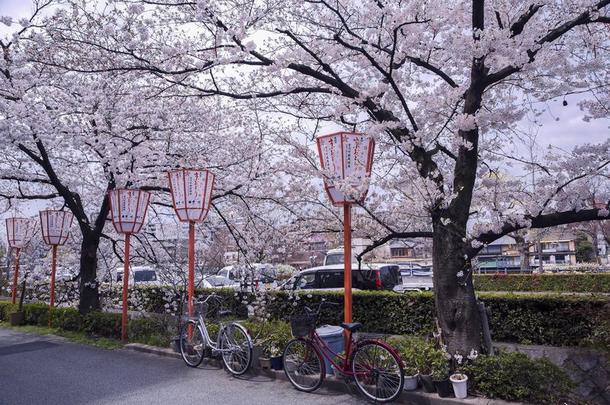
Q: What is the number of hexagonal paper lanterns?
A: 5